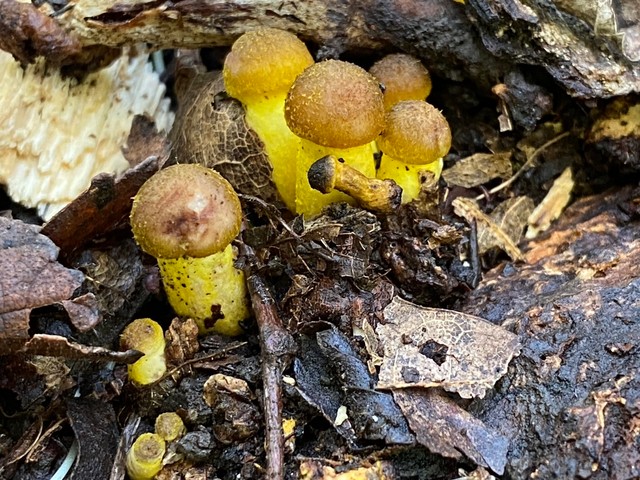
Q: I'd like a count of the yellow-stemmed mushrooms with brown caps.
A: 5